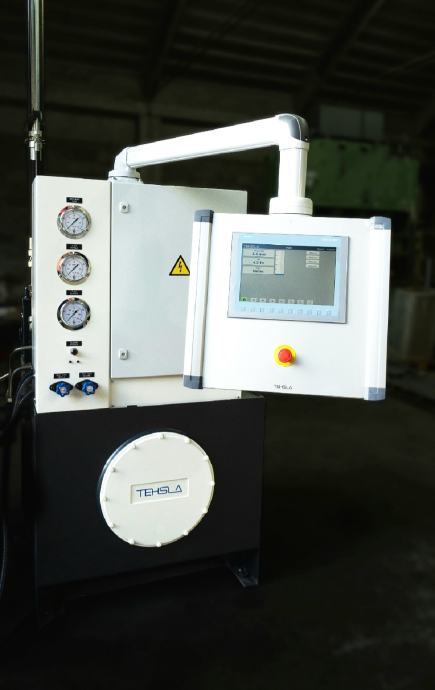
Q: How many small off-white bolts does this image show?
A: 12